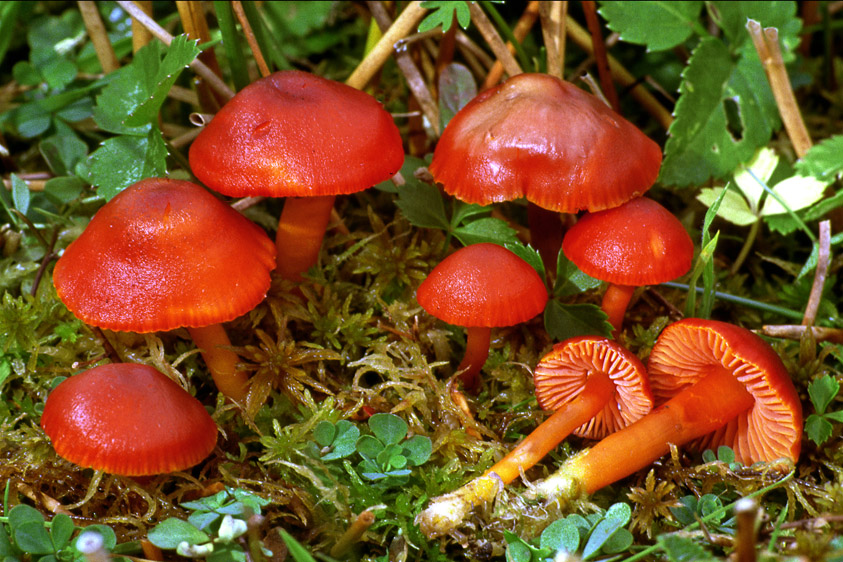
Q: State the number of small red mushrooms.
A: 8